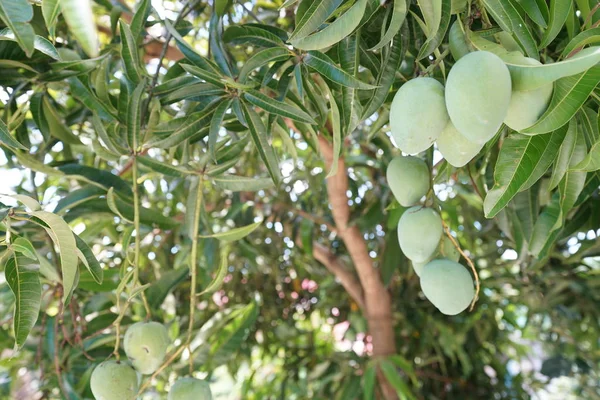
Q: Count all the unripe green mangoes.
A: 11